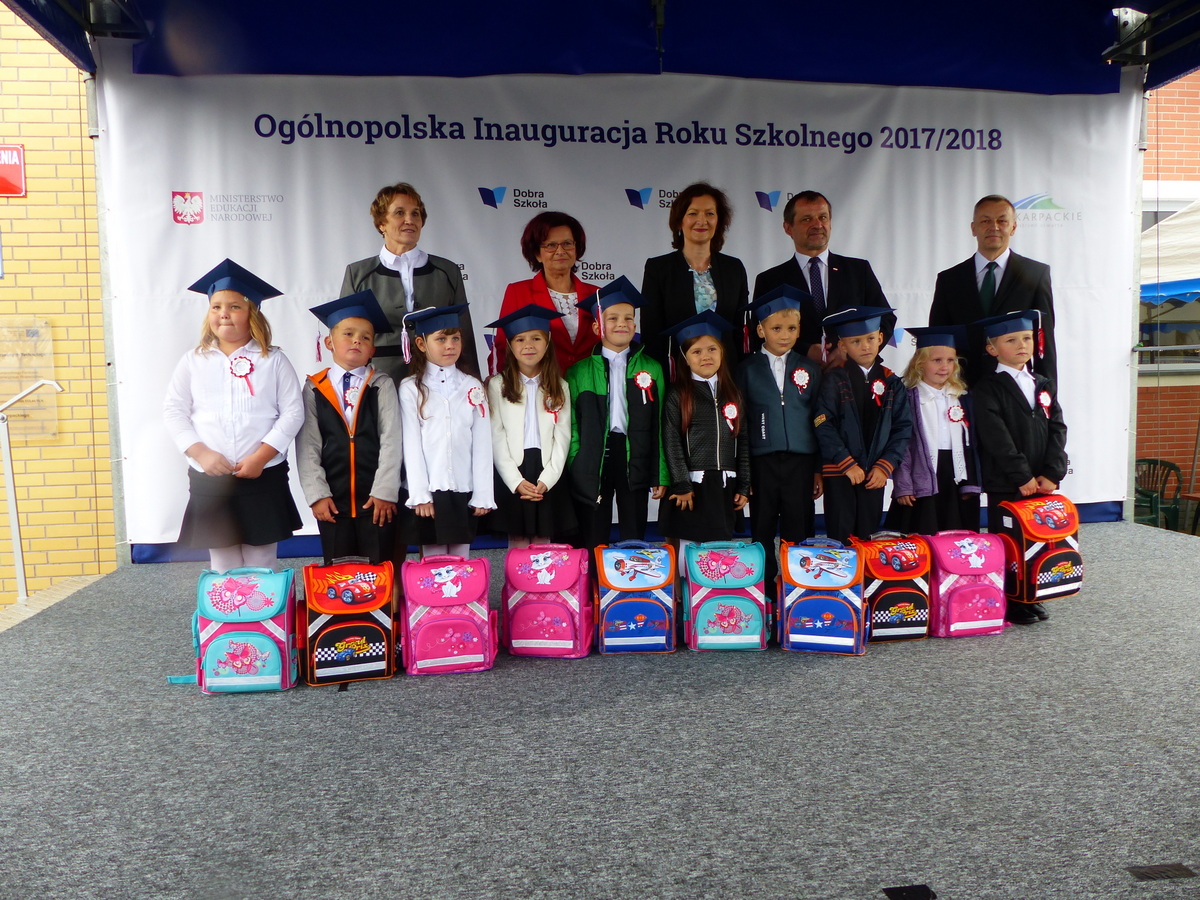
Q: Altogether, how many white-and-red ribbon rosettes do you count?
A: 10